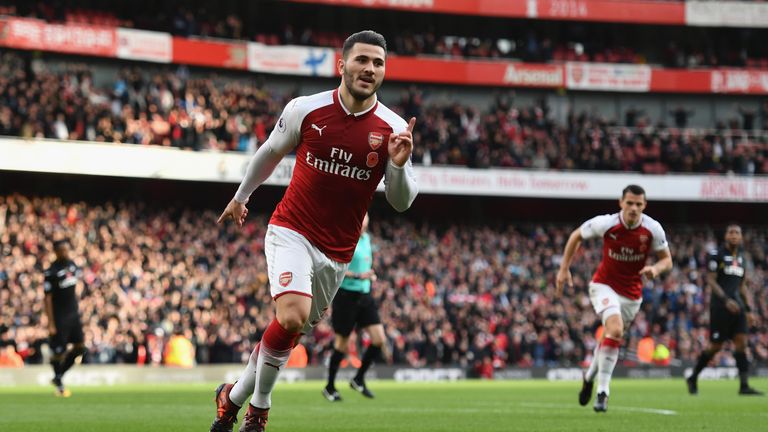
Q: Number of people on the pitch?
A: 5